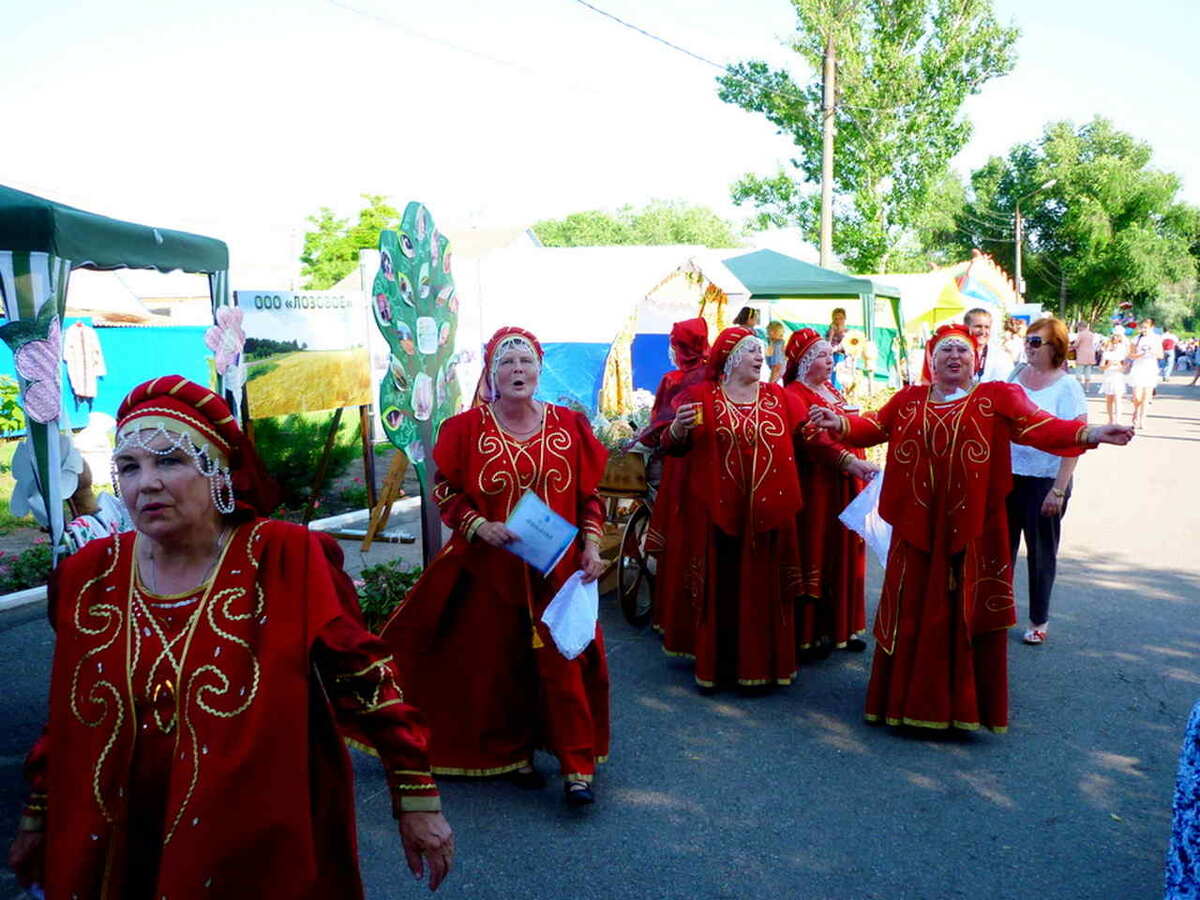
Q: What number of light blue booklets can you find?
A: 1